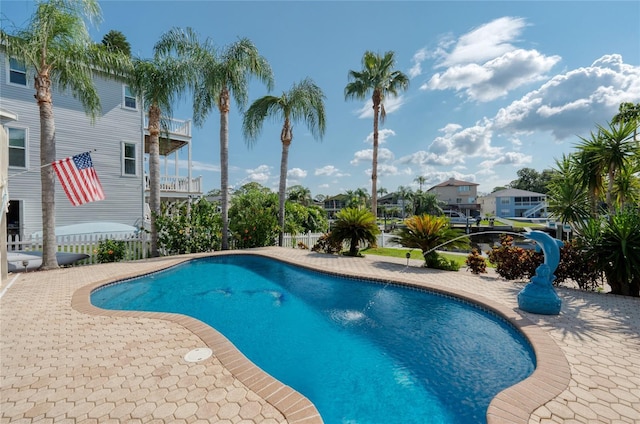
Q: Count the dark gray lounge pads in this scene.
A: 0